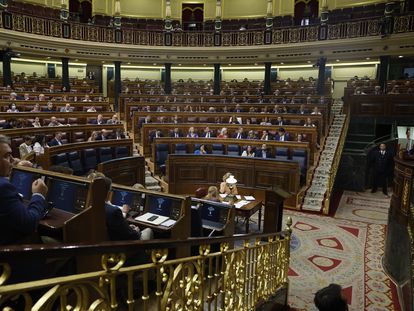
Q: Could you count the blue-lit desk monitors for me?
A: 5